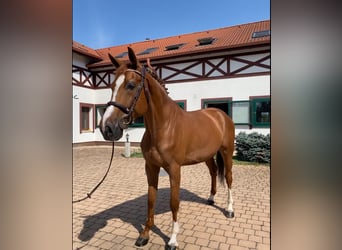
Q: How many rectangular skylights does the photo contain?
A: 5